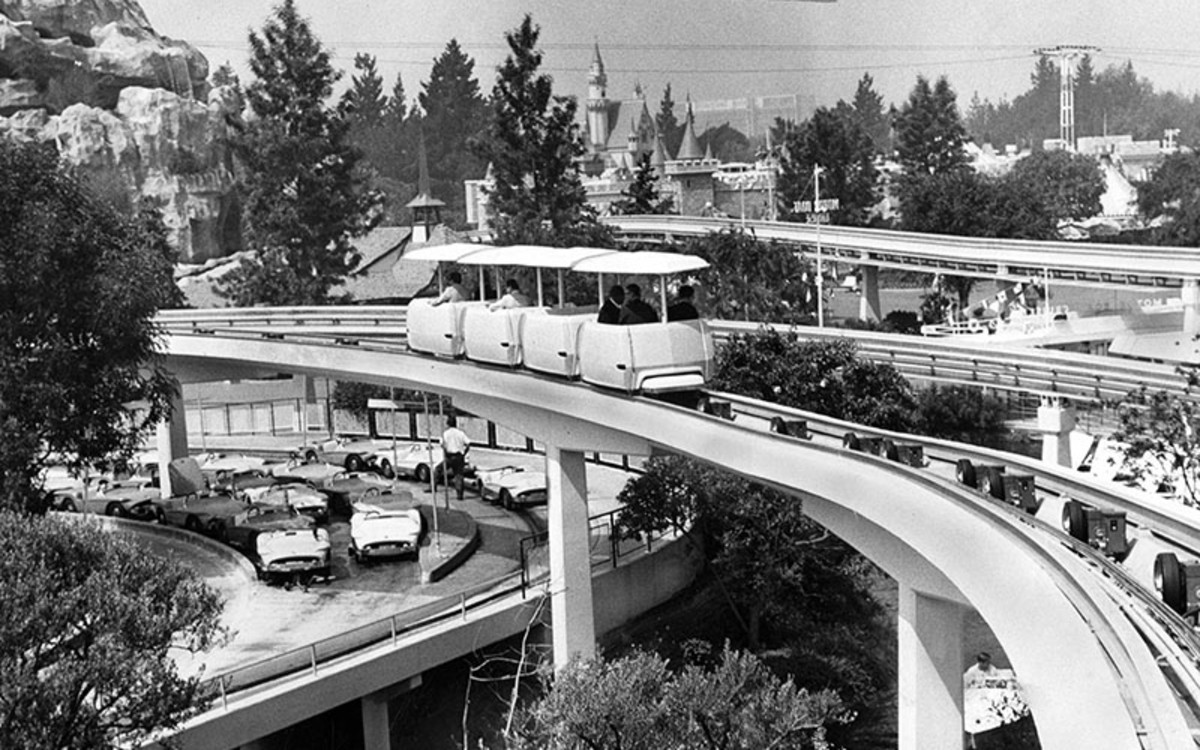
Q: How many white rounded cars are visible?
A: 4